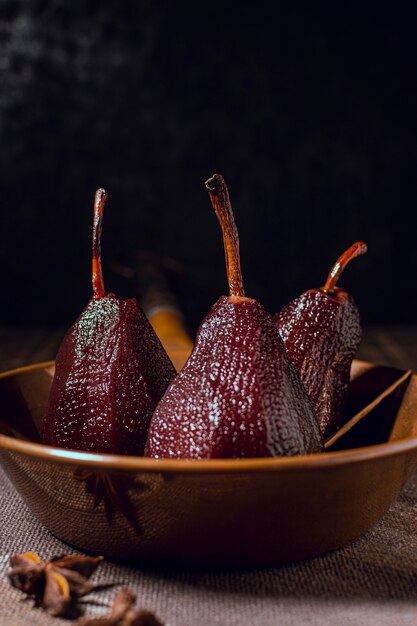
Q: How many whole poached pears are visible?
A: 3